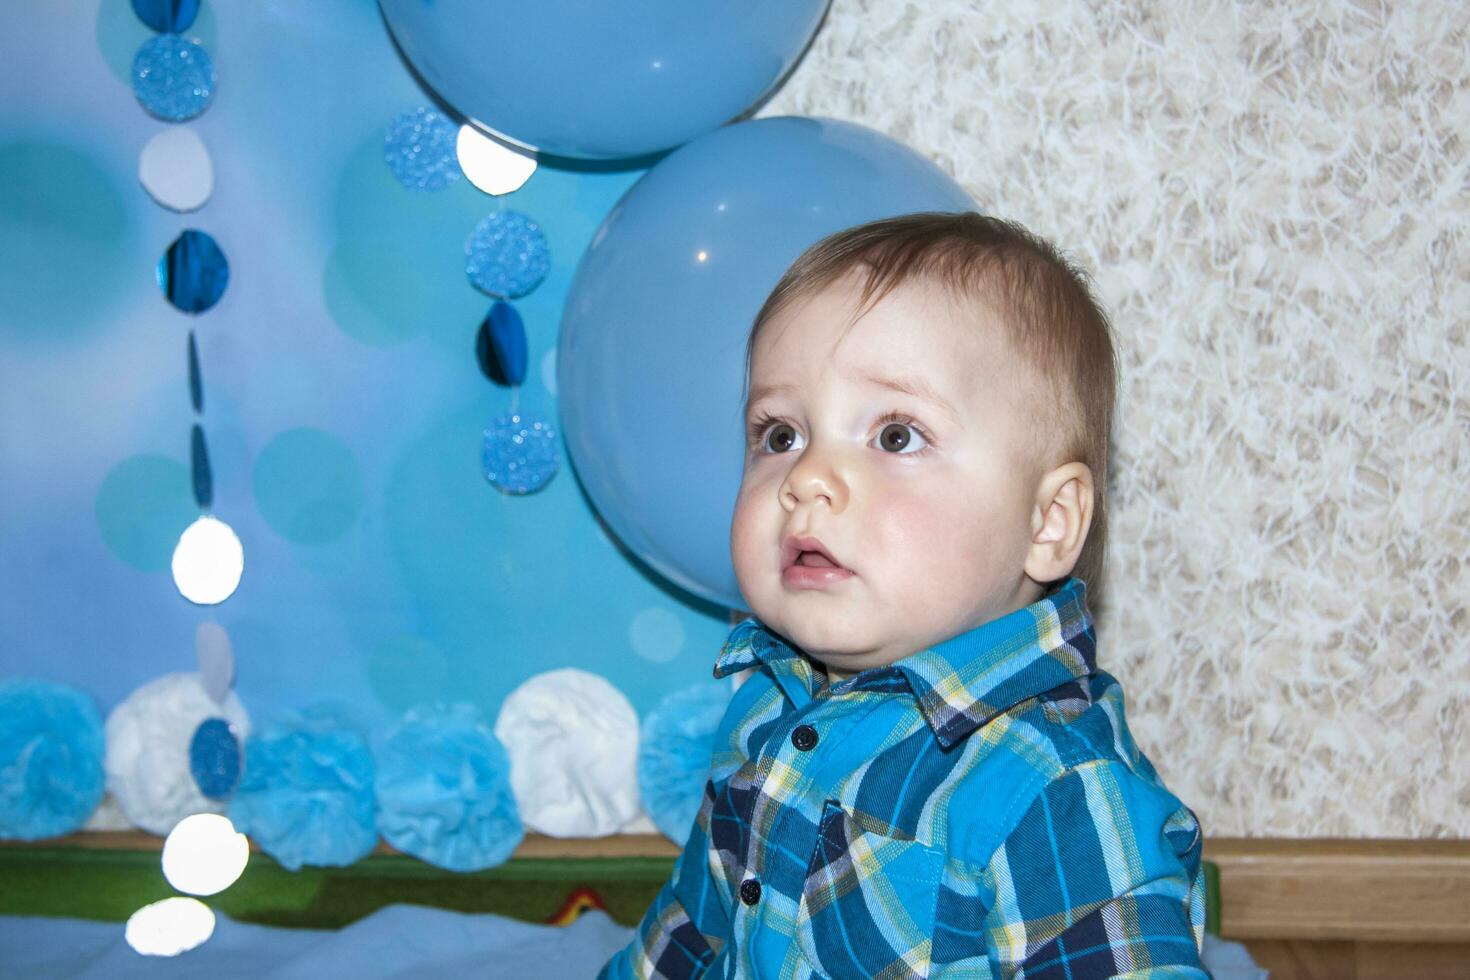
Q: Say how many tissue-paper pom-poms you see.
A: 6